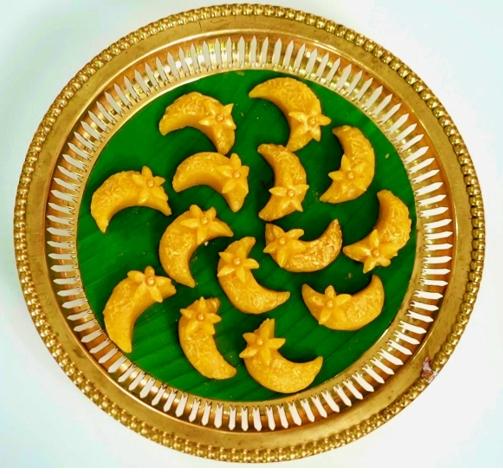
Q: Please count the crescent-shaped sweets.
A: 14